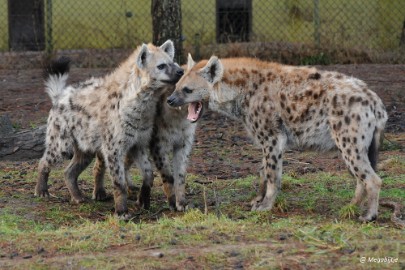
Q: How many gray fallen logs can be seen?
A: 1